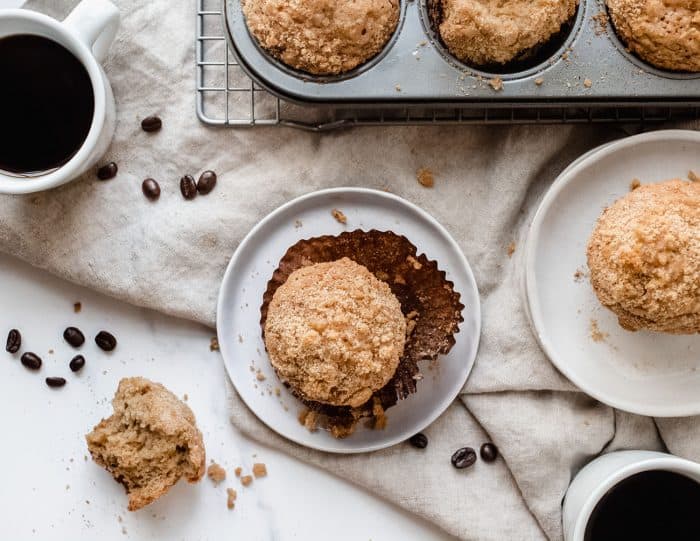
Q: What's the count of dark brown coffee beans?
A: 14